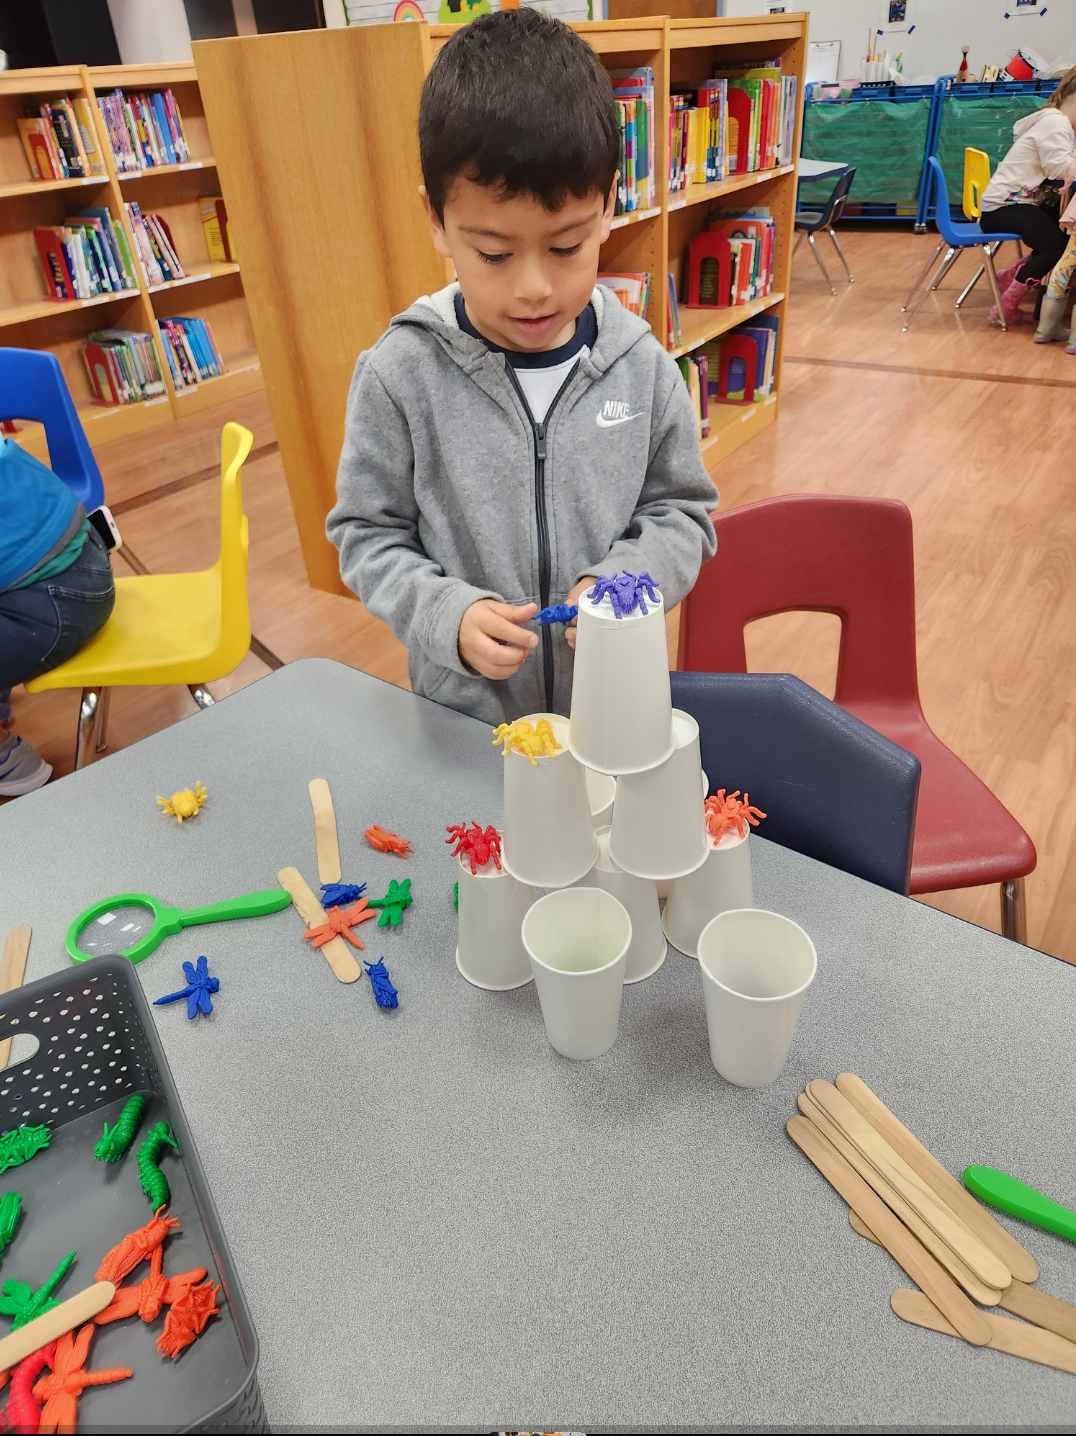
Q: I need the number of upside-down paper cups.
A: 6